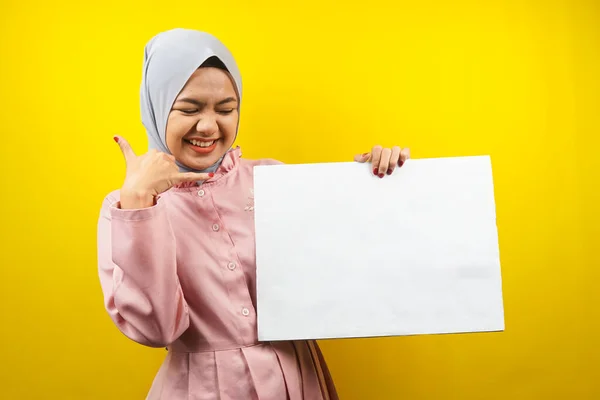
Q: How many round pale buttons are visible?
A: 4